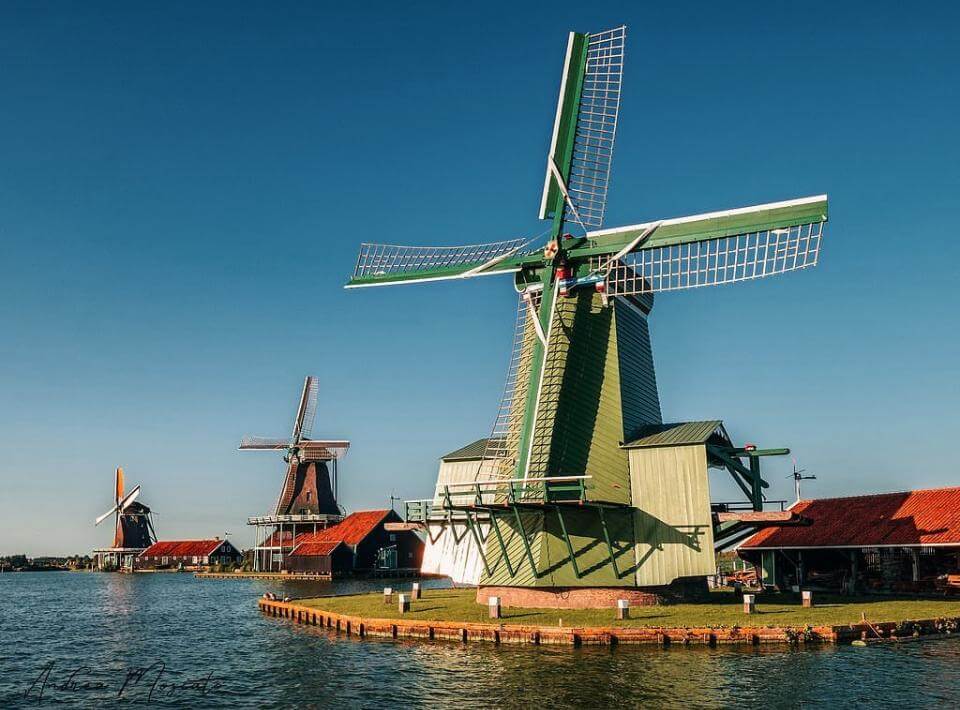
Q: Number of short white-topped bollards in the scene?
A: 7